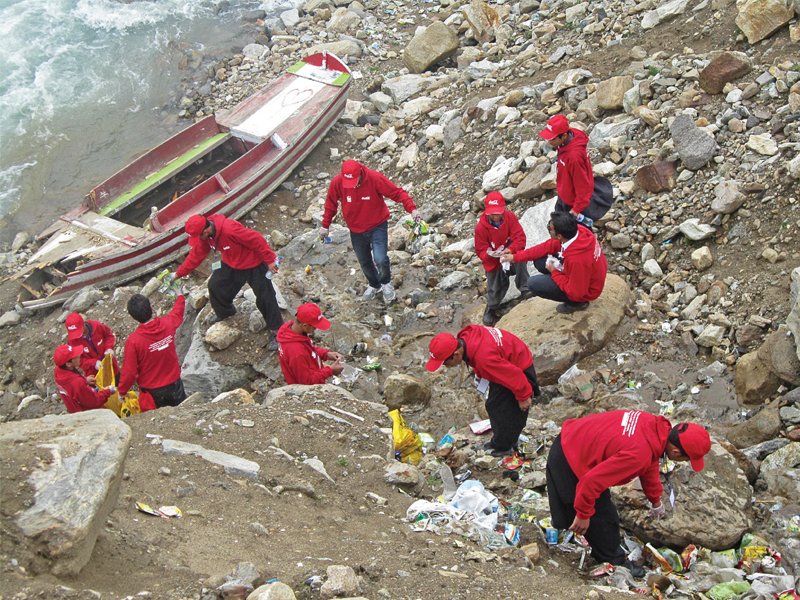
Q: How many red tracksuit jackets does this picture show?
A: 11